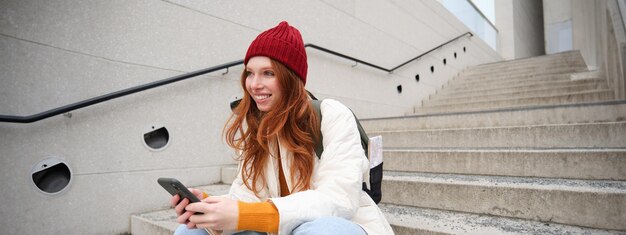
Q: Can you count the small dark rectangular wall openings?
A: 6